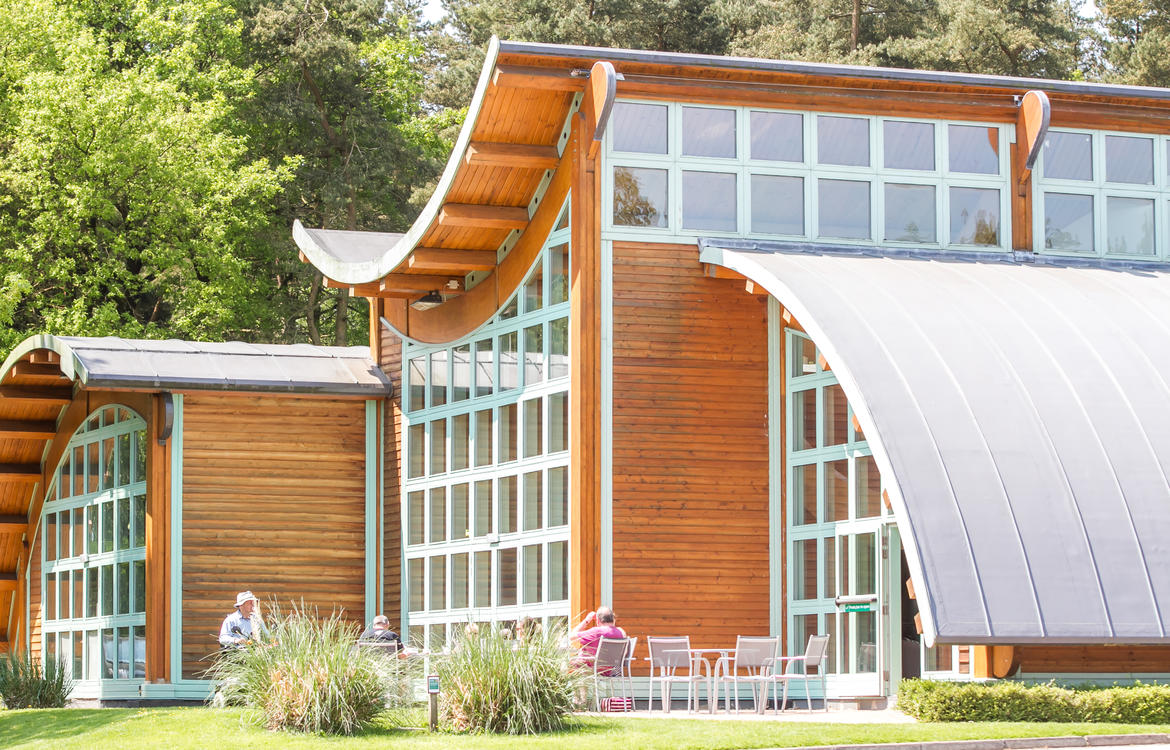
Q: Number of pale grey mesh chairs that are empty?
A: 3